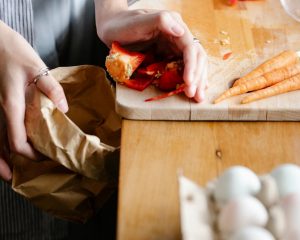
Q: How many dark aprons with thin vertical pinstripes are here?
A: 1